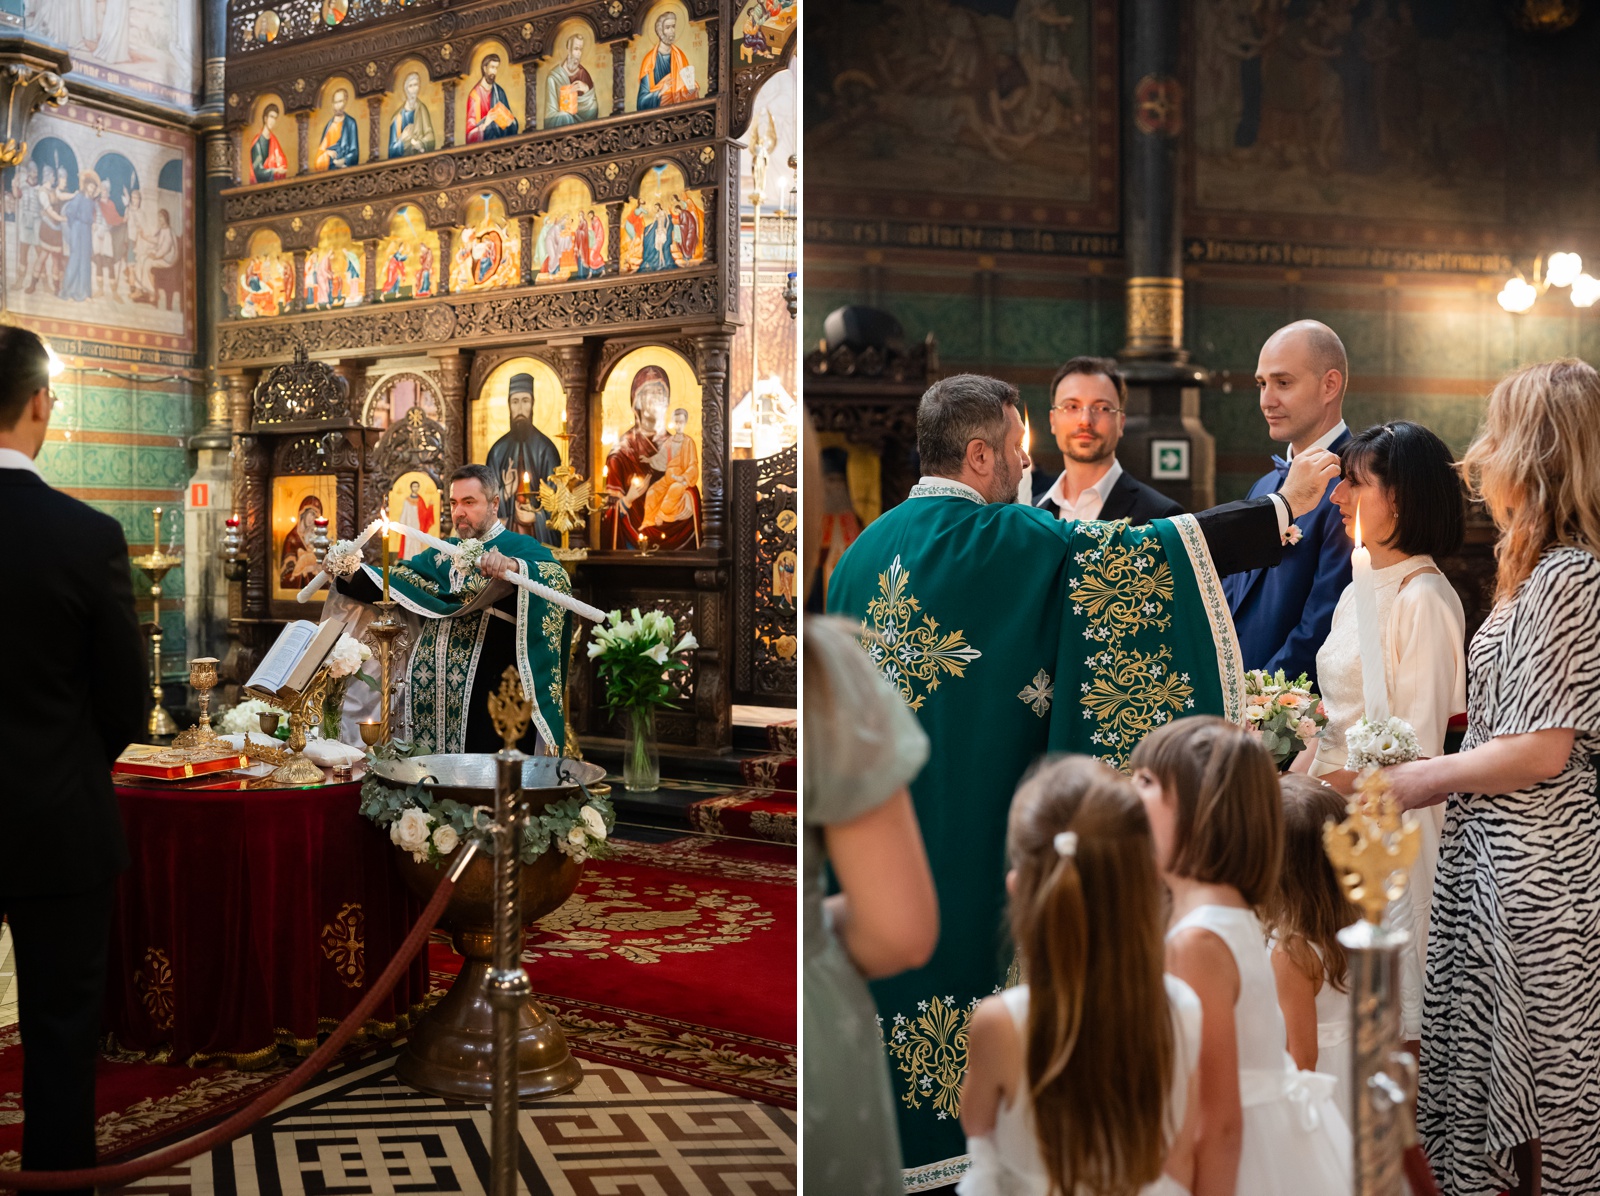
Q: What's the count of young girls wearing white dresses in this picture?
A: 3